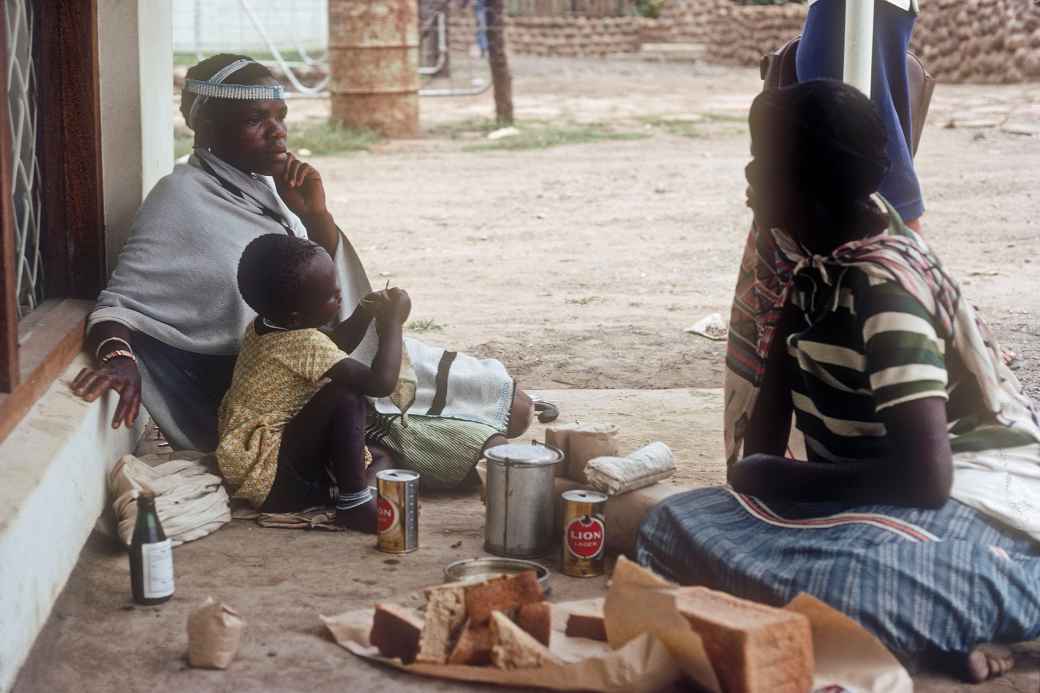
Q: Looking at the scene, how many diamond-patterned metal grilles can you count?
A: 1